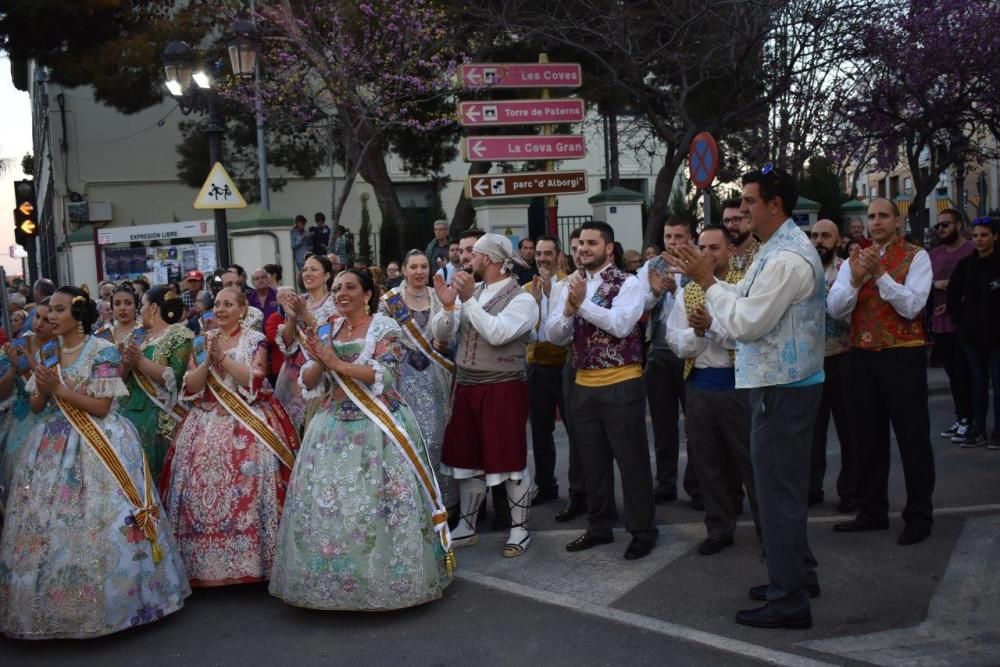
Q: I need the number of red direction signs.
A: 3